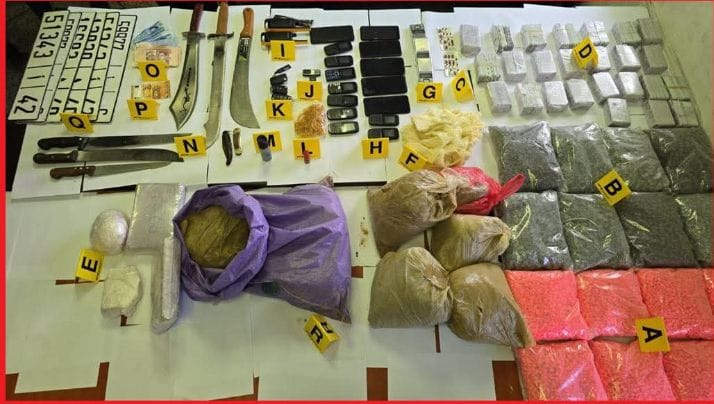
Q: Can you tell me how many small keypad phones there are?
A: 9